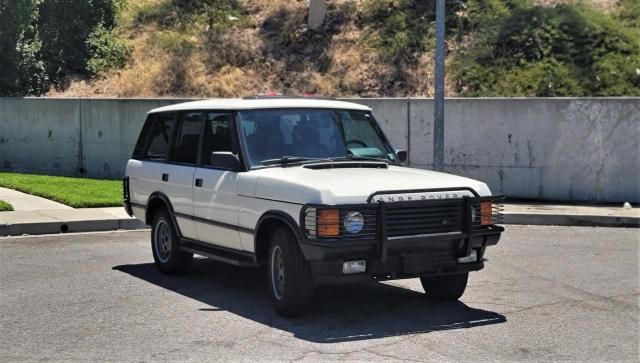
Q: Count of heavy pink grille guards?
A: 0